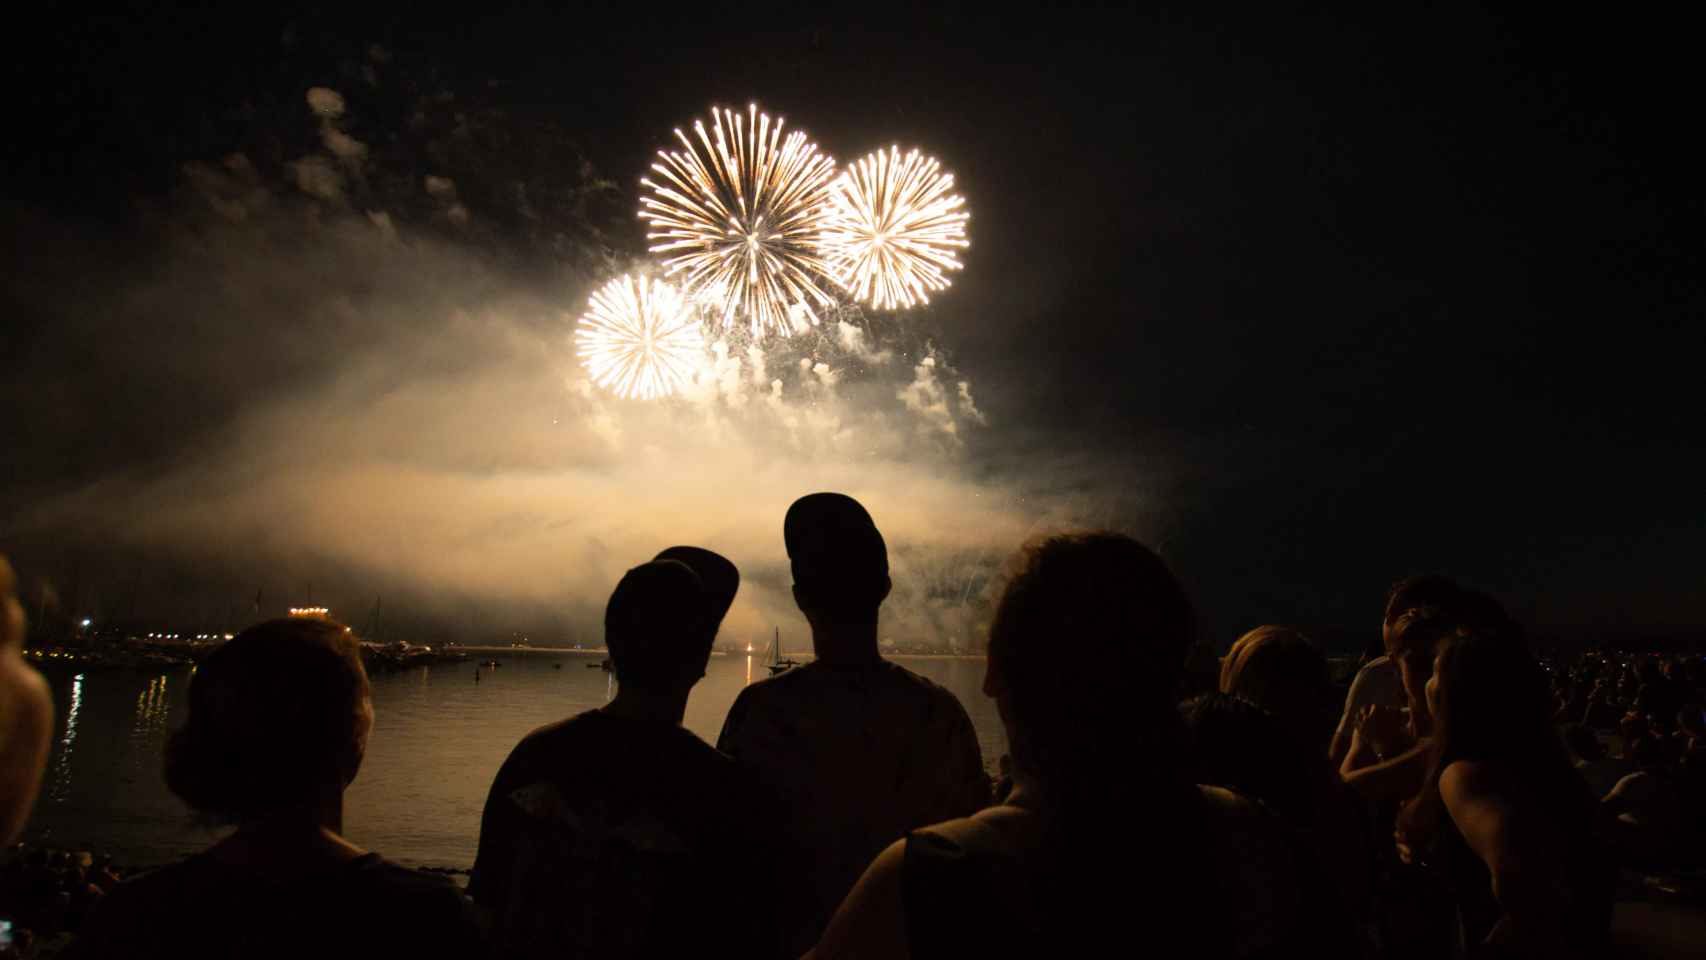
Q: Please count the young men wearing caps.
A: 2